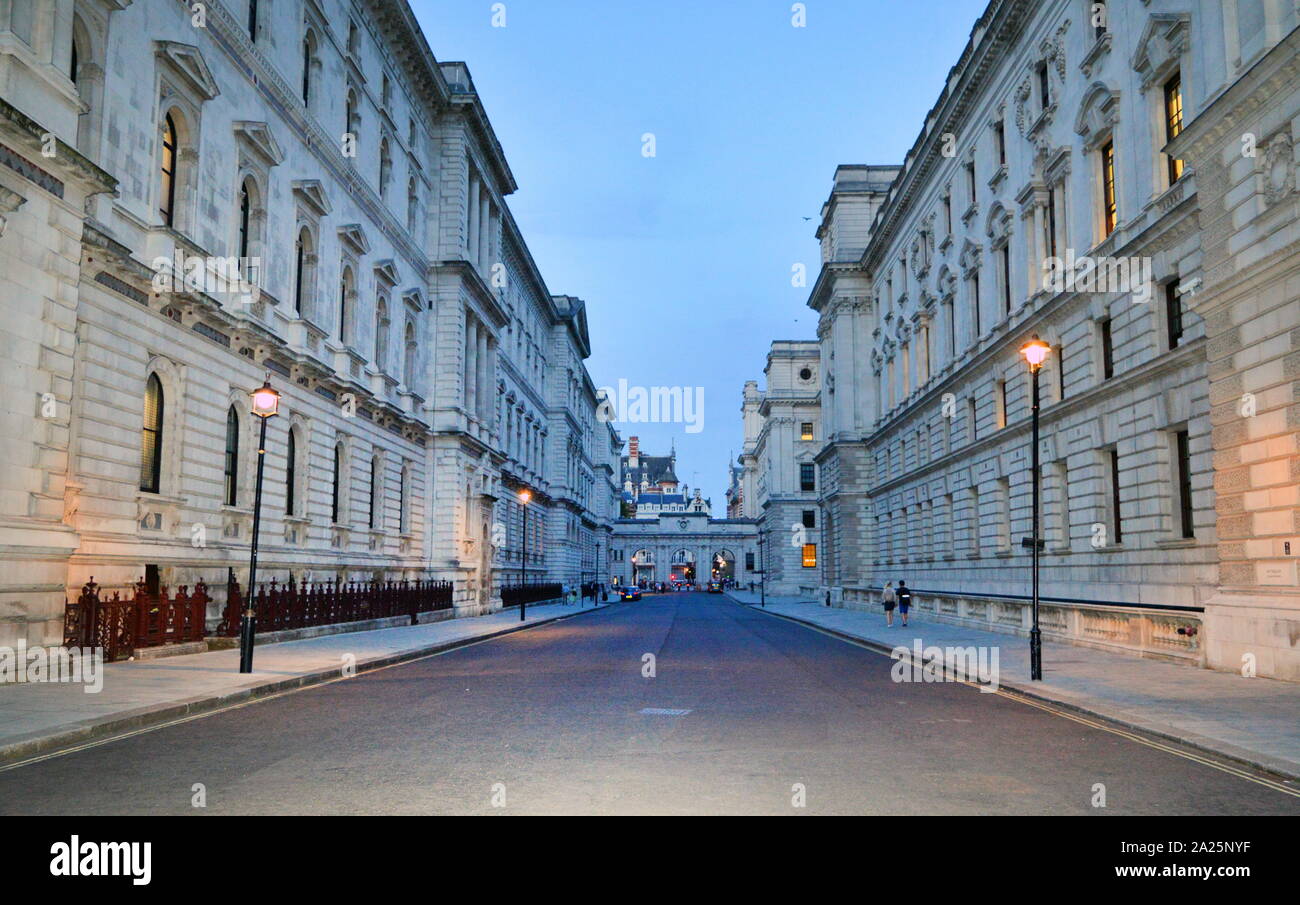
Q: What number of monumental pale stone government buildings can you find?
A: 2